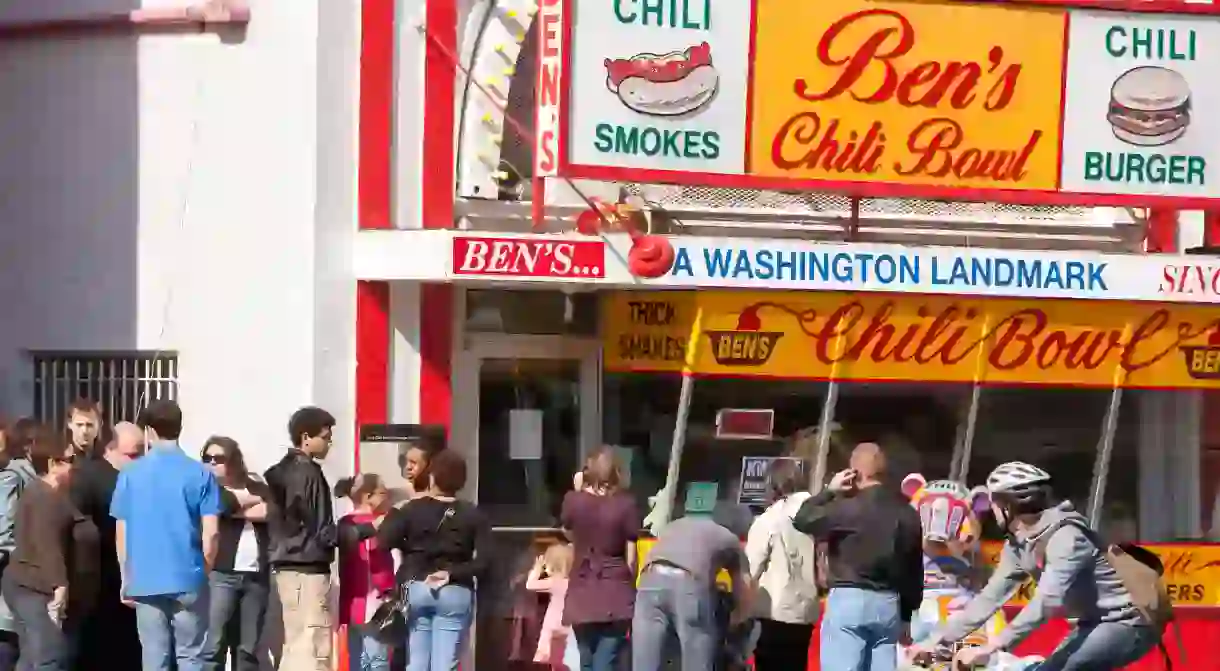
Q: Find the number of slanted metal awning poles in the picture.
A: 4